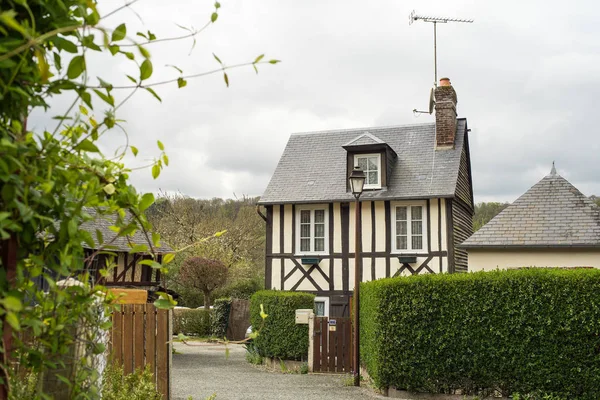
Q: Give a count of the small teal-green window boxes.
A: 2